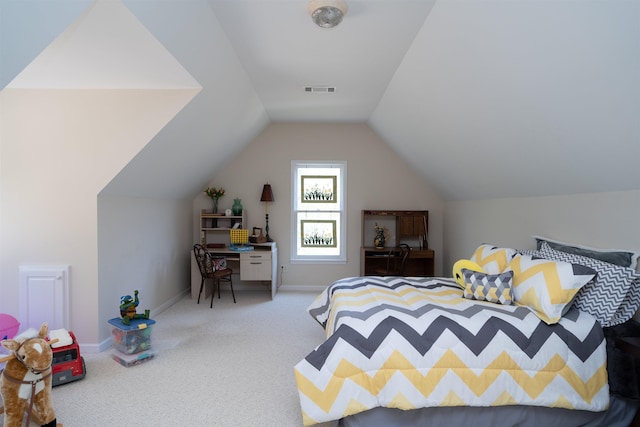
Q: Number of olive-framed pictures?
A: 2